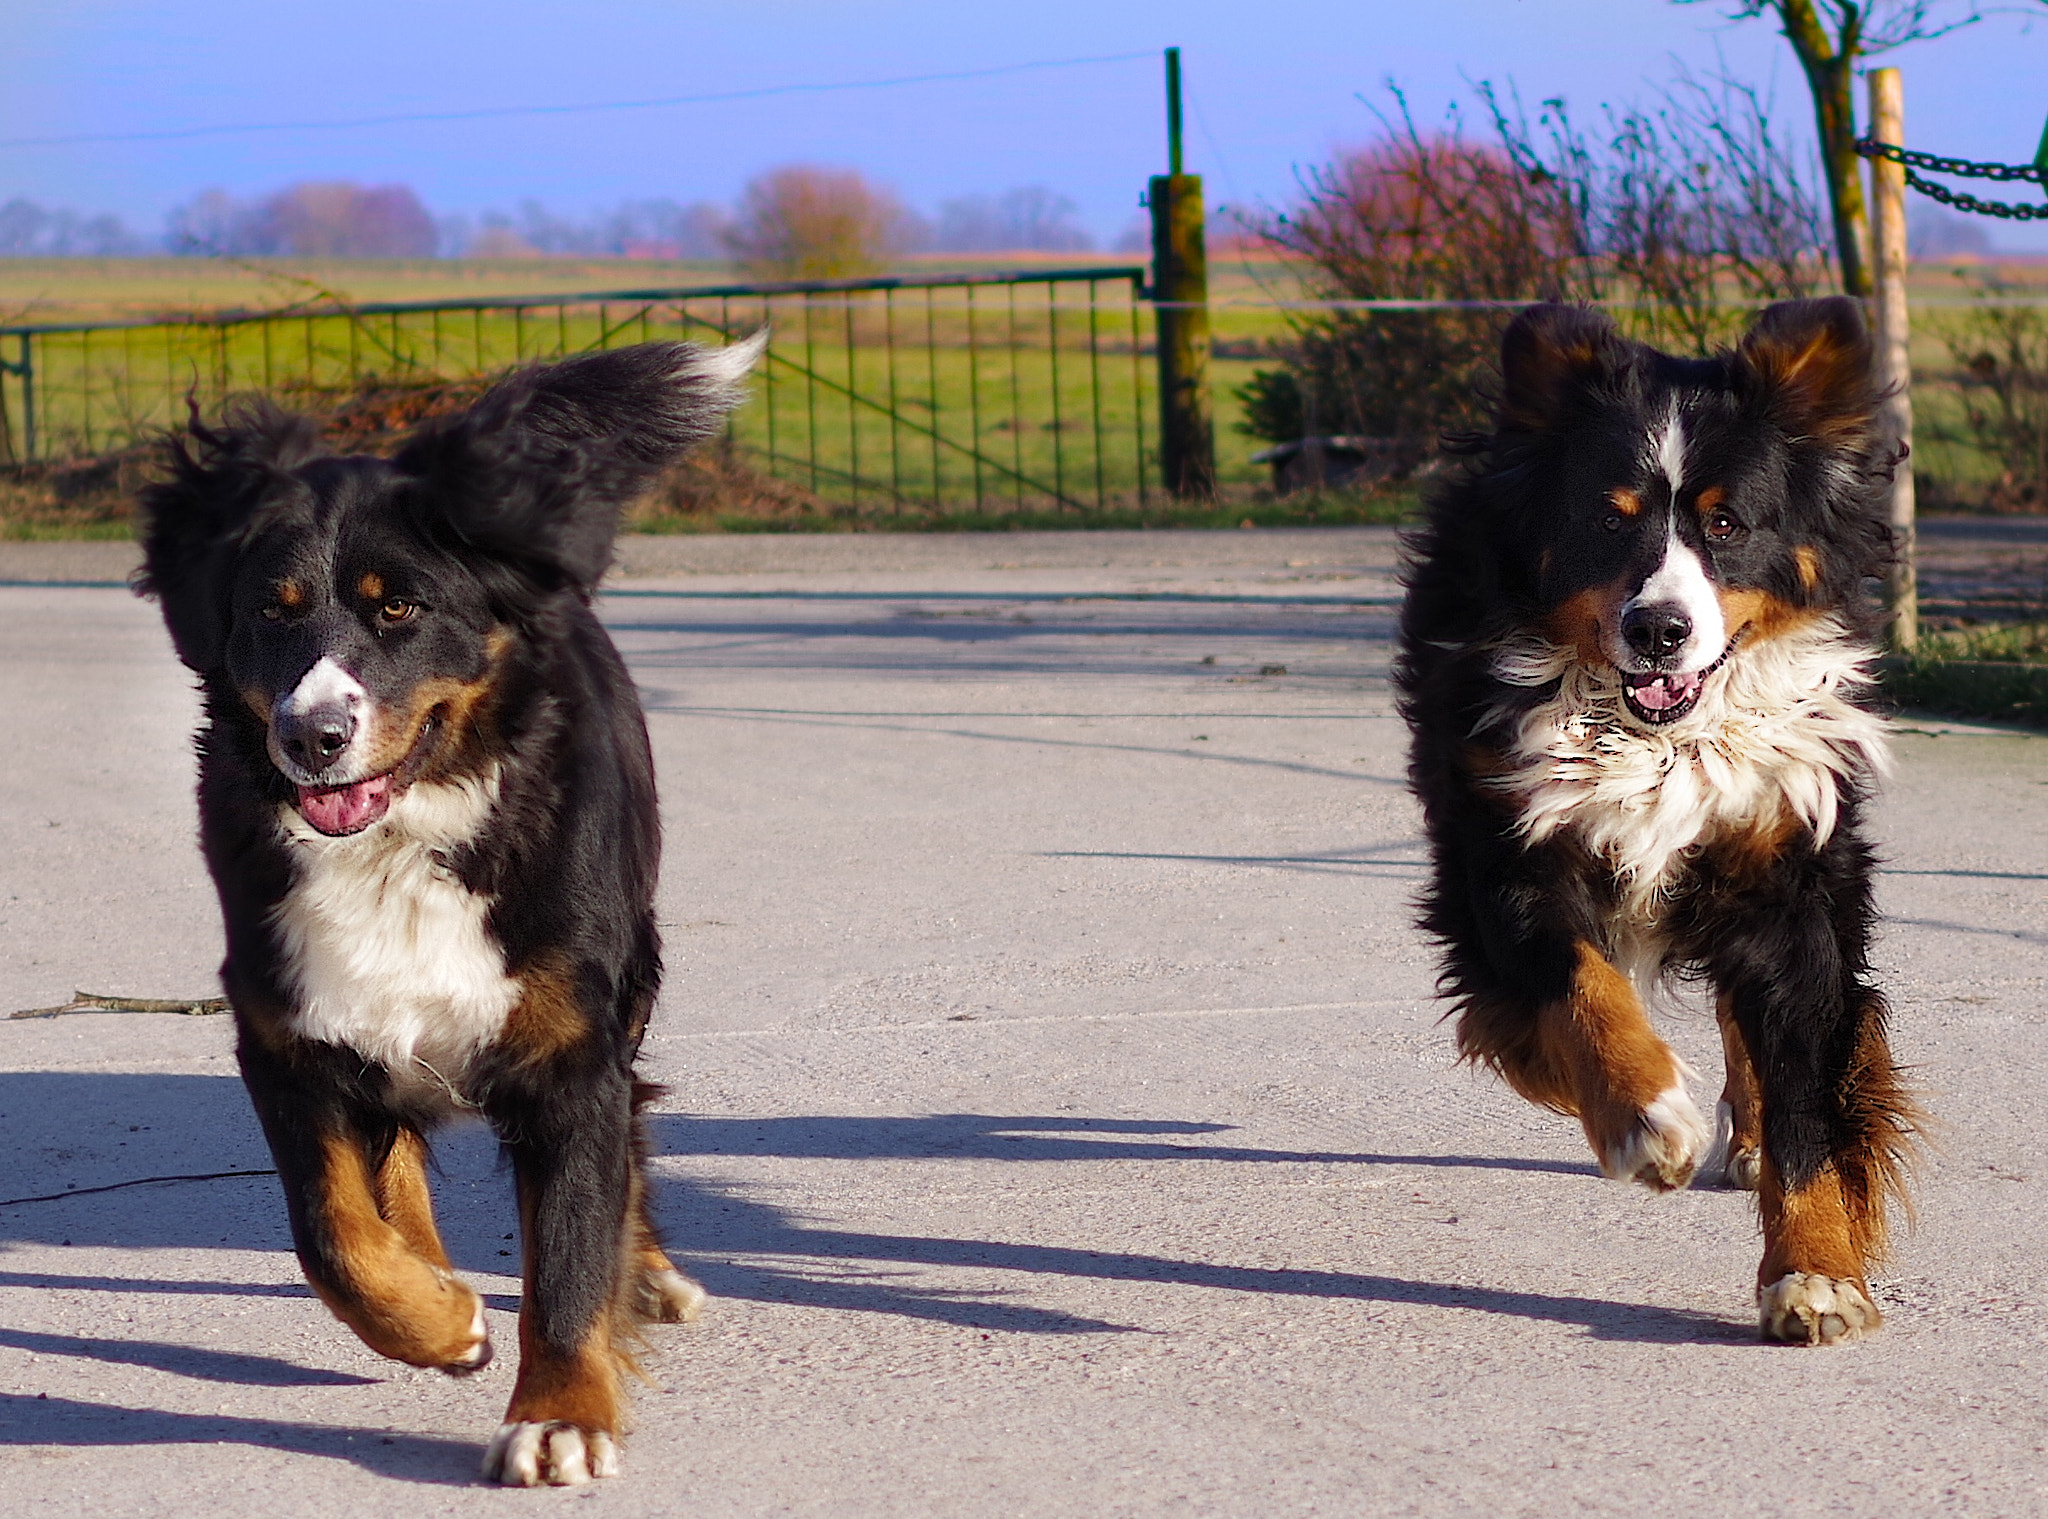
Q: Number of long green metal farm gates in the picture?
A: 1